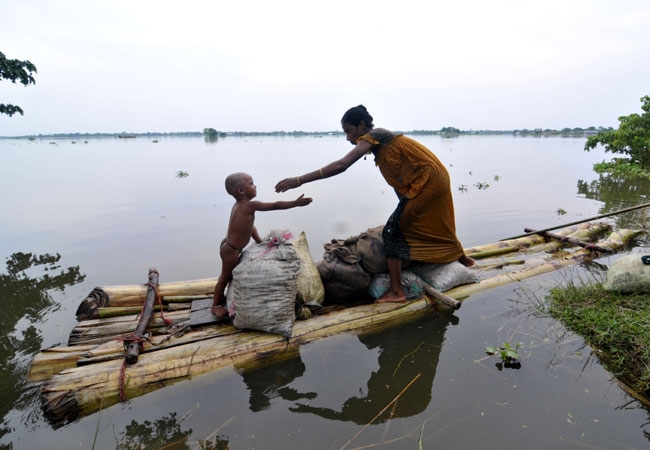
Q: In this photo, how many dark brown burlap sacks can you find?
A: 2